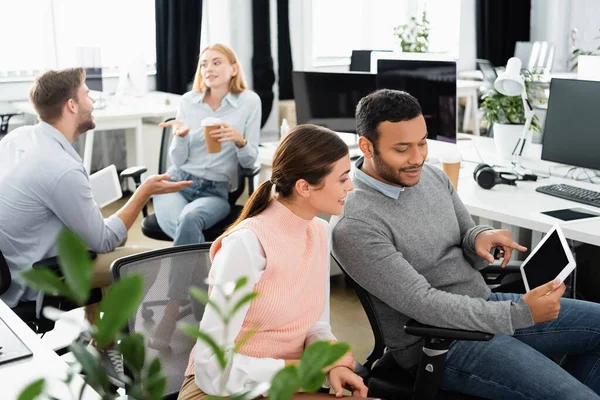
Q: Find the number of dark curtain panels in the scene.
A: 4